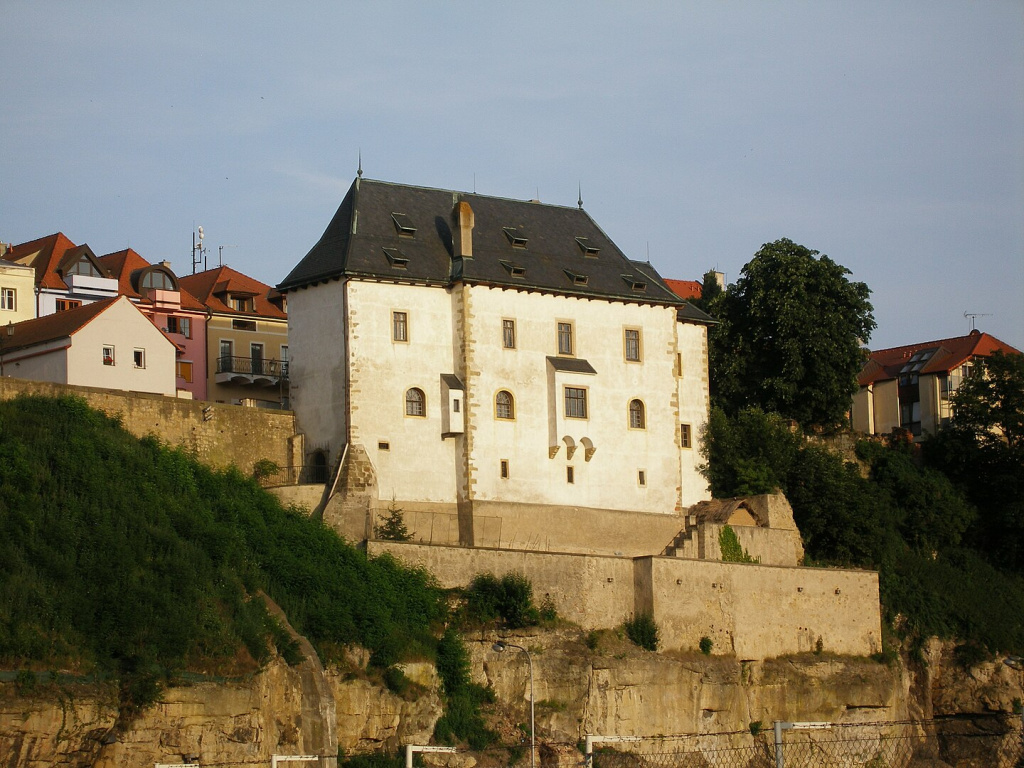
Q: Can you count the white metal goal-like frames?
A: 5